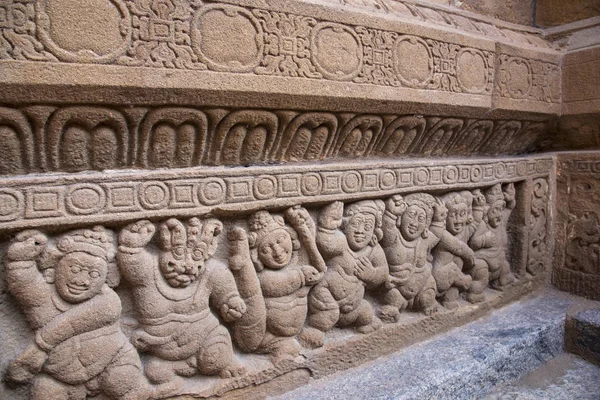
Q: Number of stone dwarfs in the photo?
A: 7